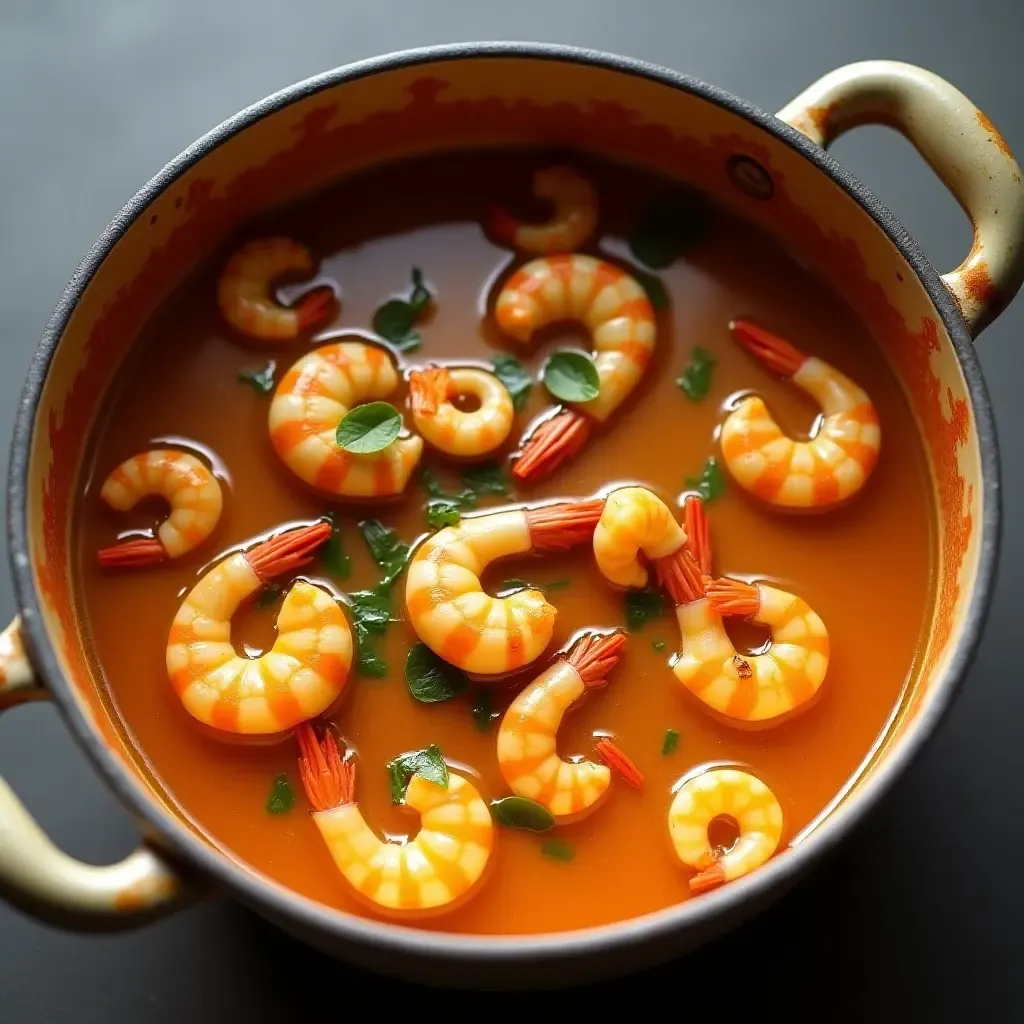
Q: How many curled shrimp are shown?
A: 14